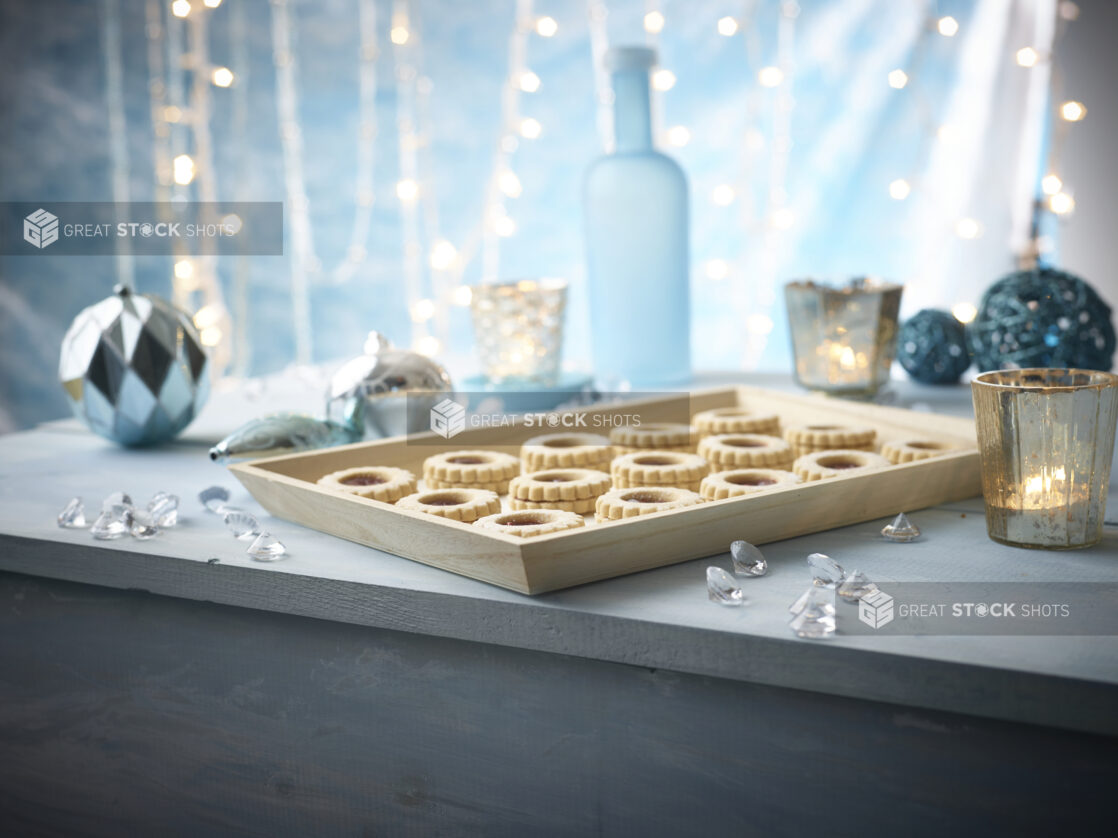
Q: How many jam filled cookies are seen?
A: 15